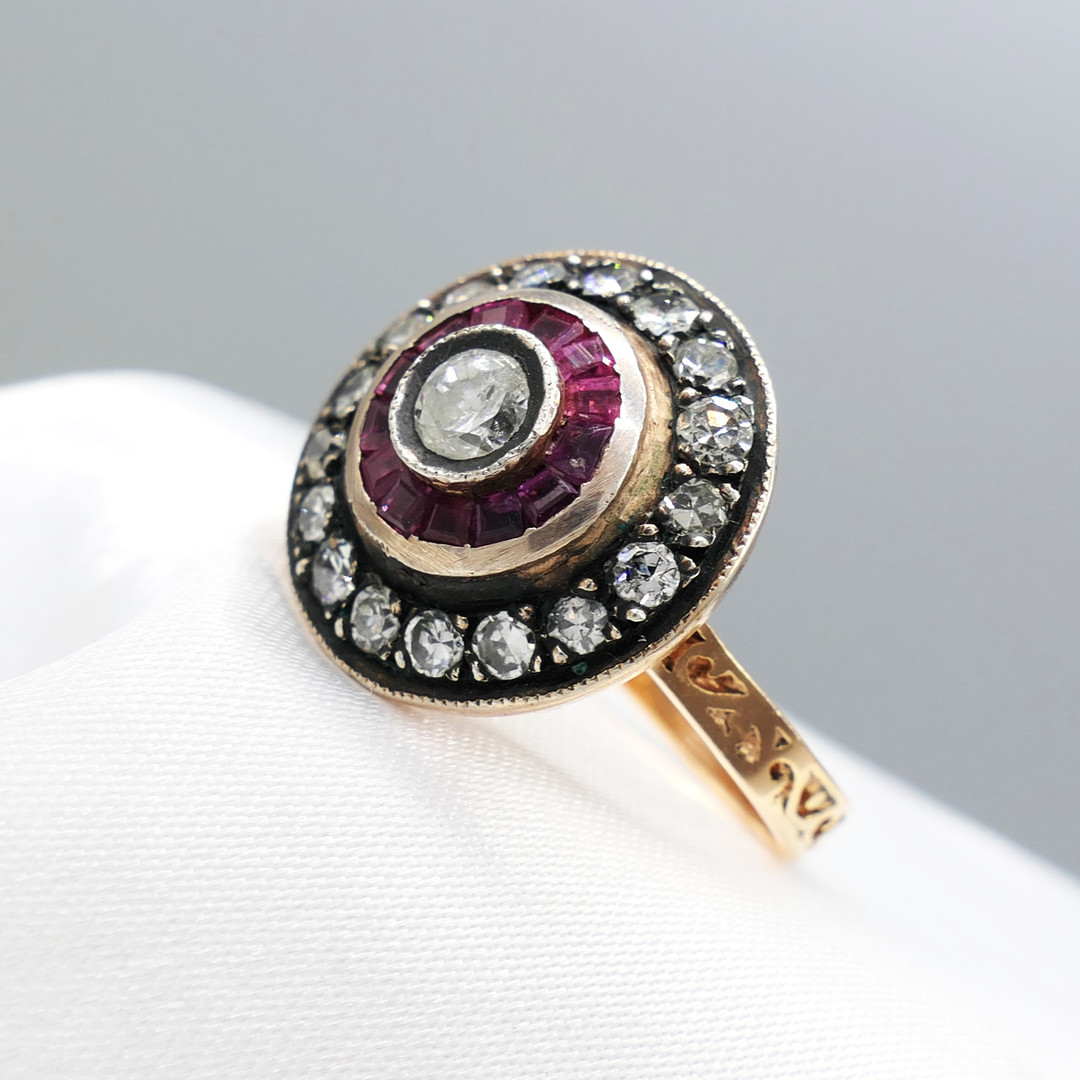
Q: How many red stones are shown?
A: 13